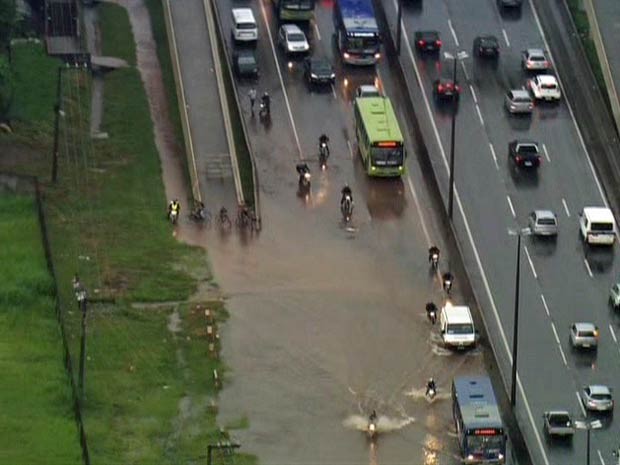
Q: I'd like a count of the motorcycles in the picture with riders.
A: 10